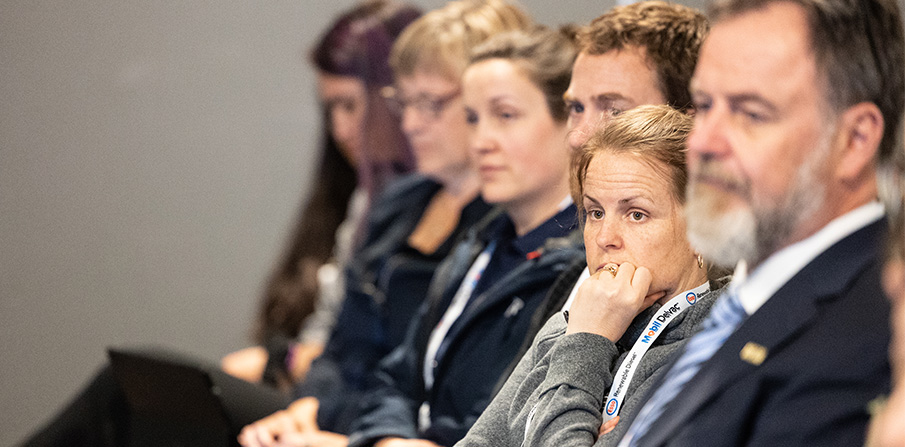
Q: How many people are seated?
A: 6